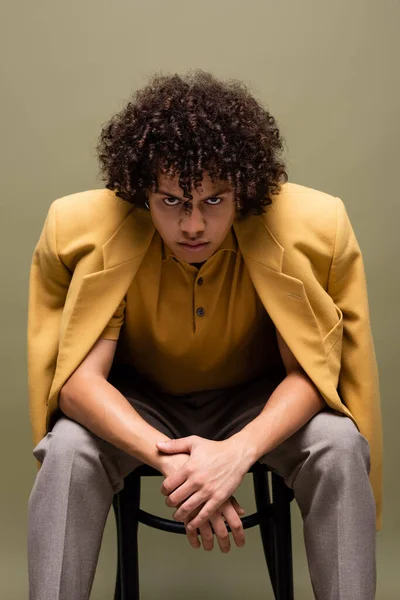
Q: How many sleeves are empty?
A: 2